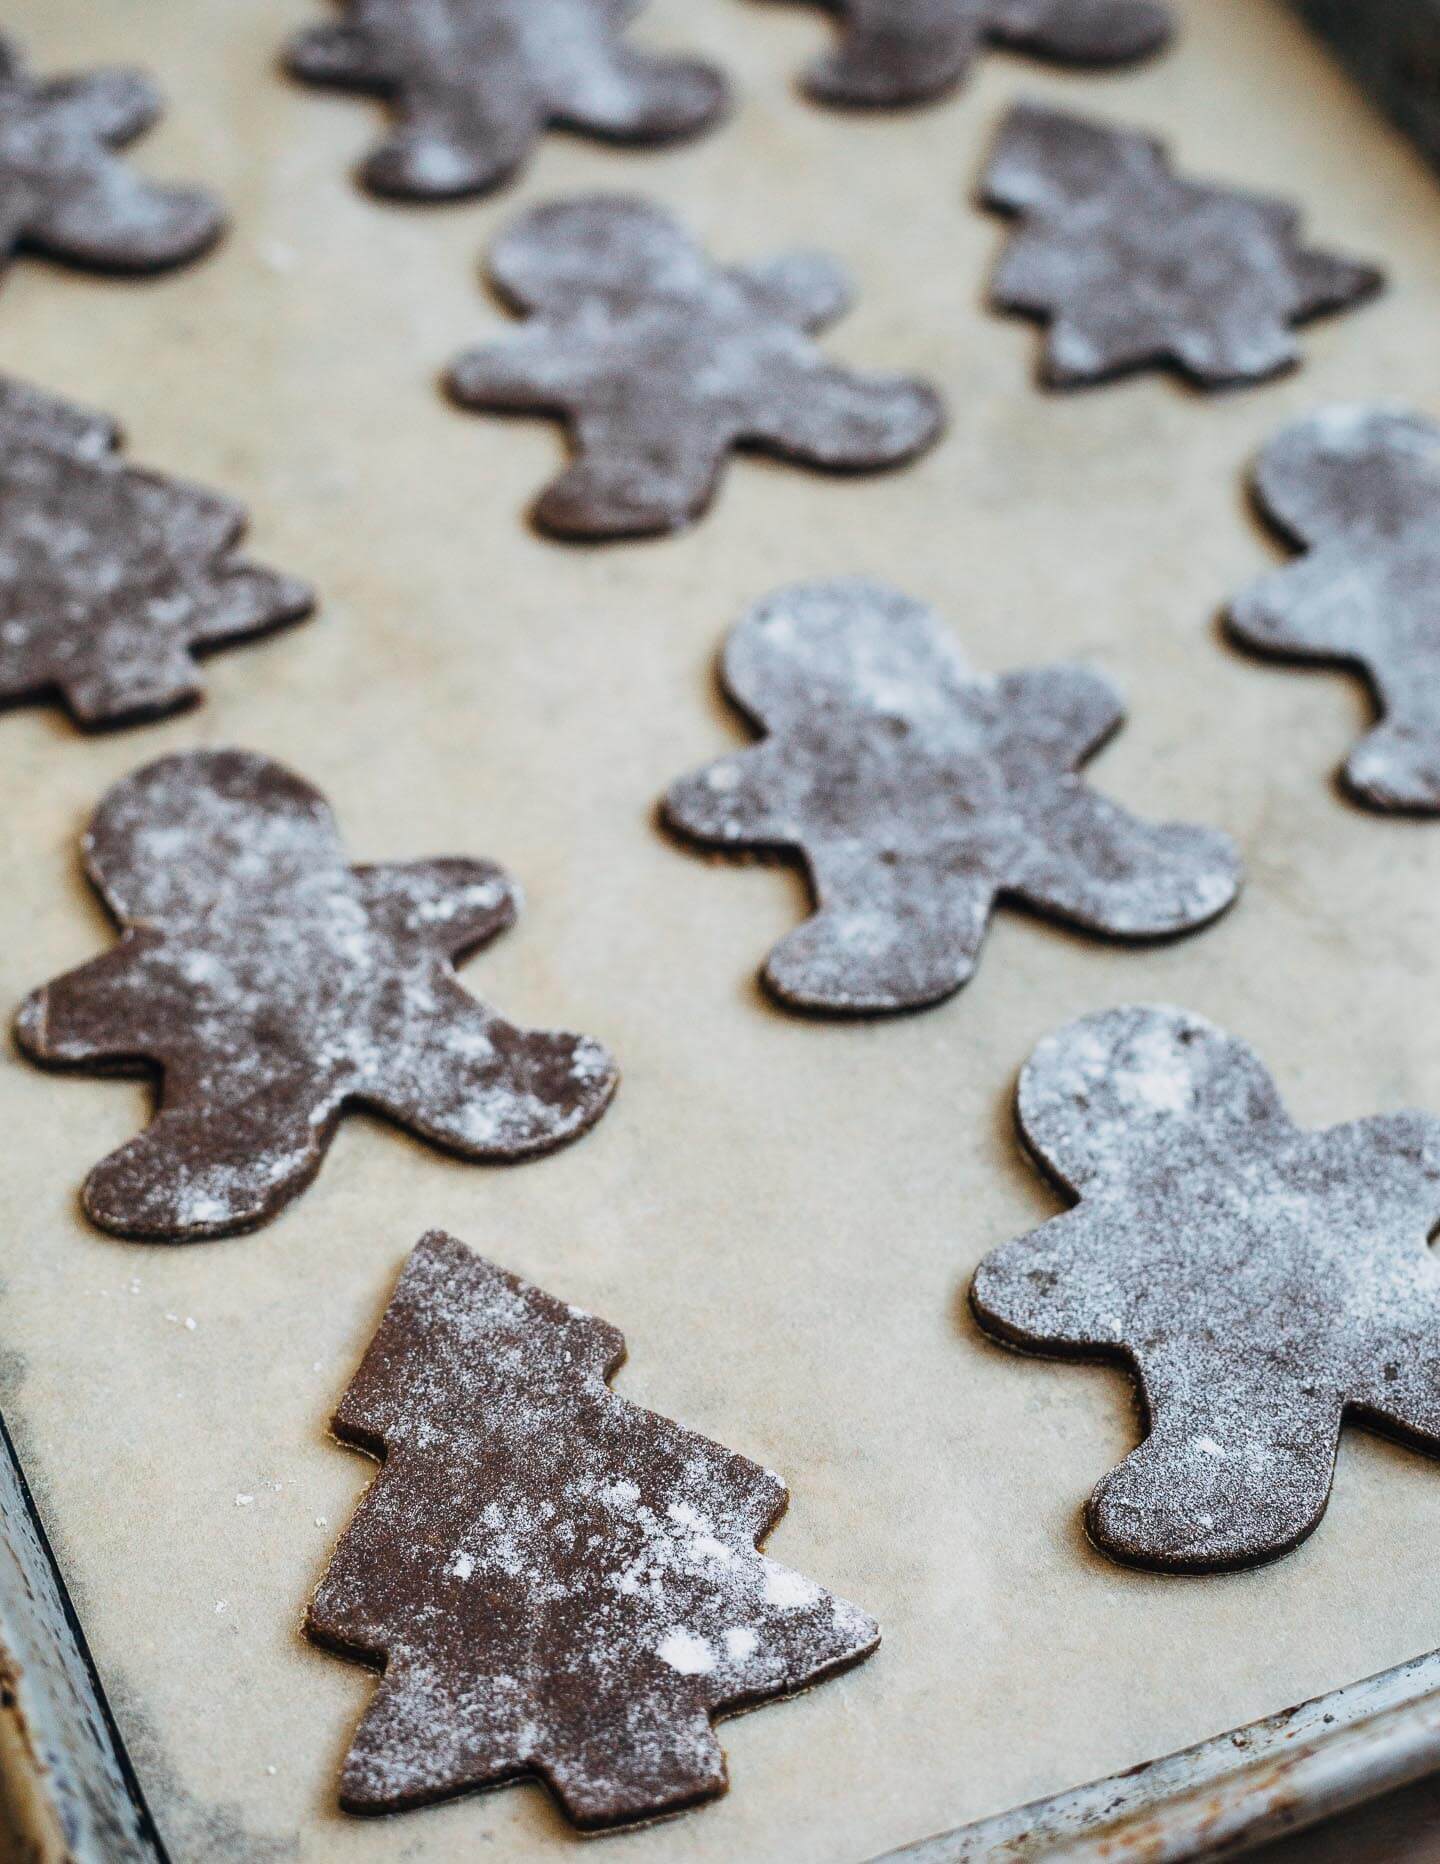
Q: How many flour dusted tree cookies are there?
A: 3